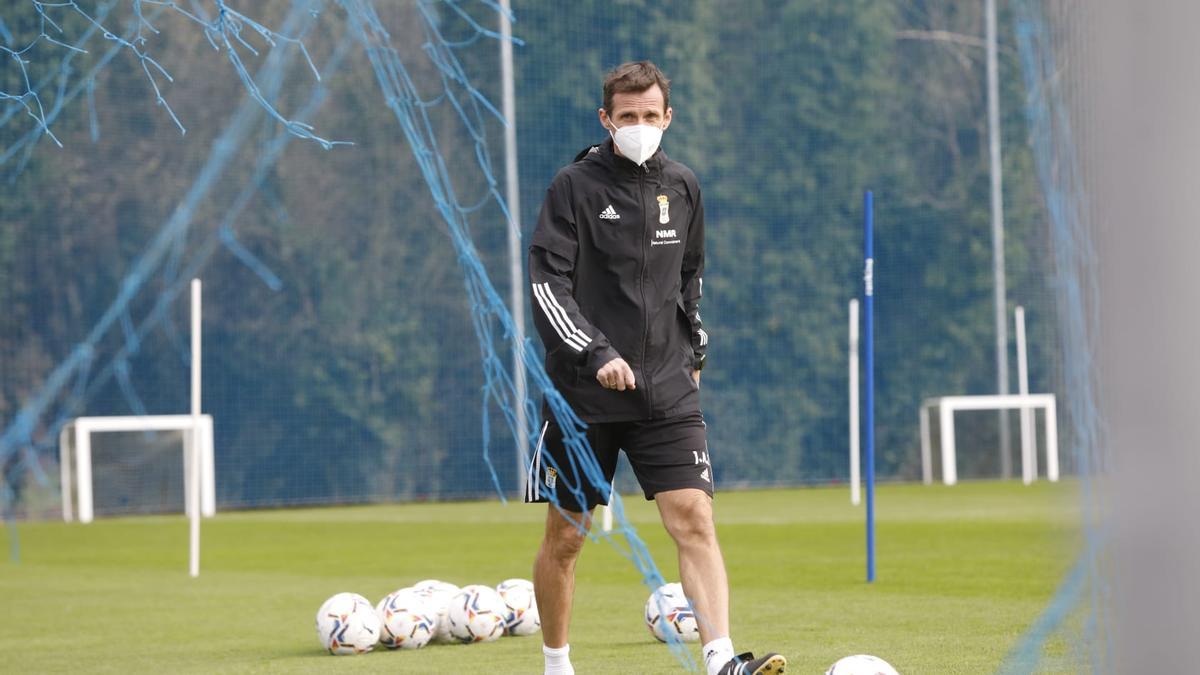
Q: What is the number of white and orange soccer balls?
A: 7